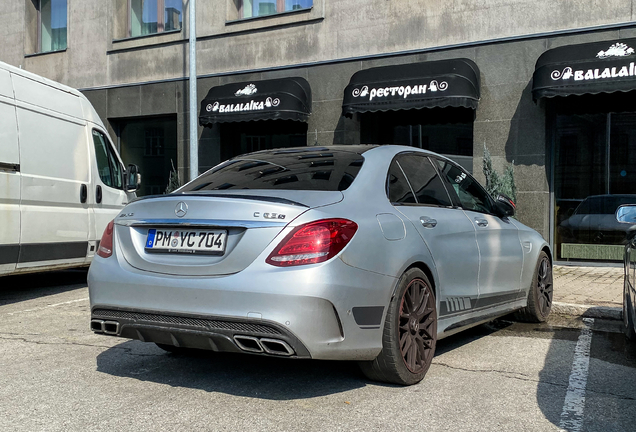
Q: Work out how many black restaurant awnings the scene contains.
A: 3